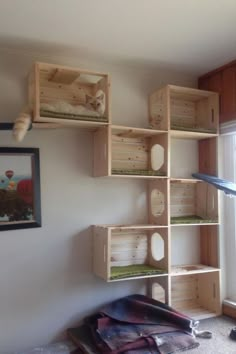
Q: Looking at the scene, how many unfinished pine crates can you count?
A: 6